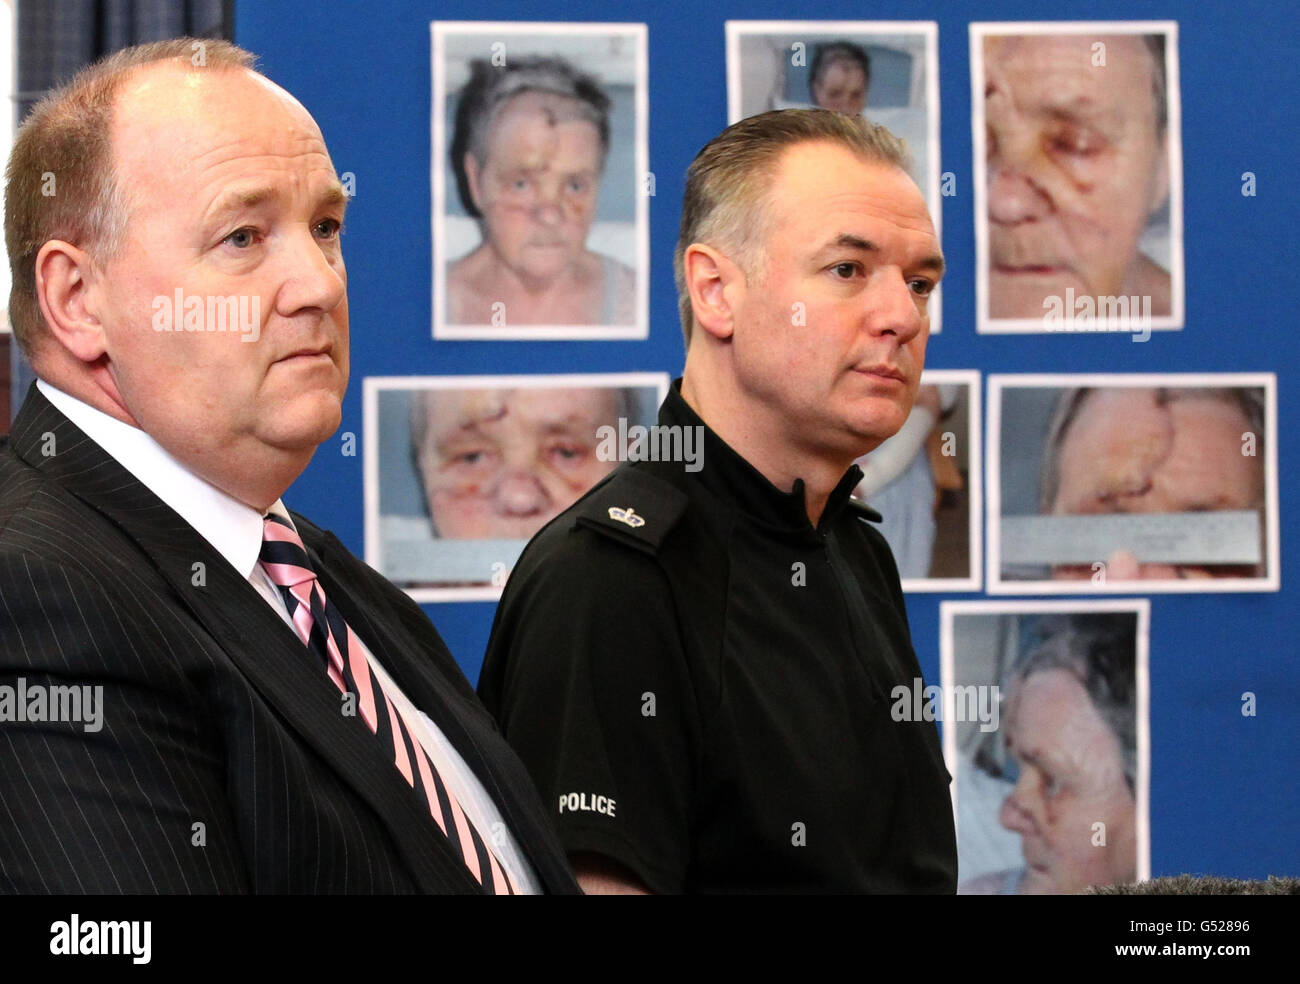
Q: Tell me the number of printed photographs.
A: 7